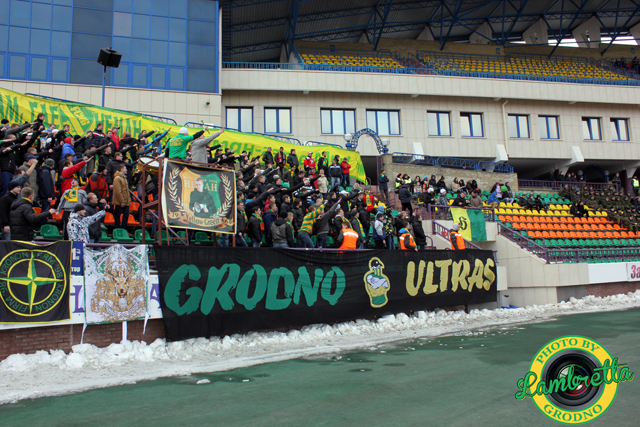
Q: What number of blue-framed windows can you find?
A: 10